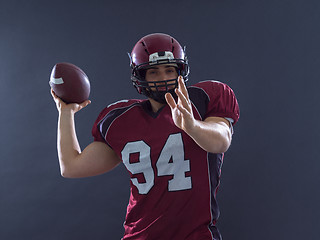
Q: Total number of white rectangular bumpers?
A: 1